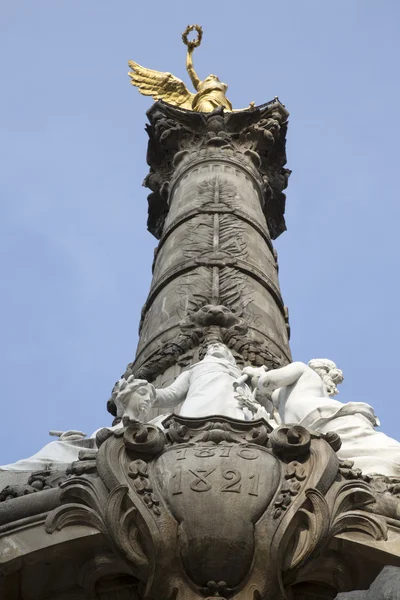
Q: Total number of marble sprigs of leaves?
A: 1